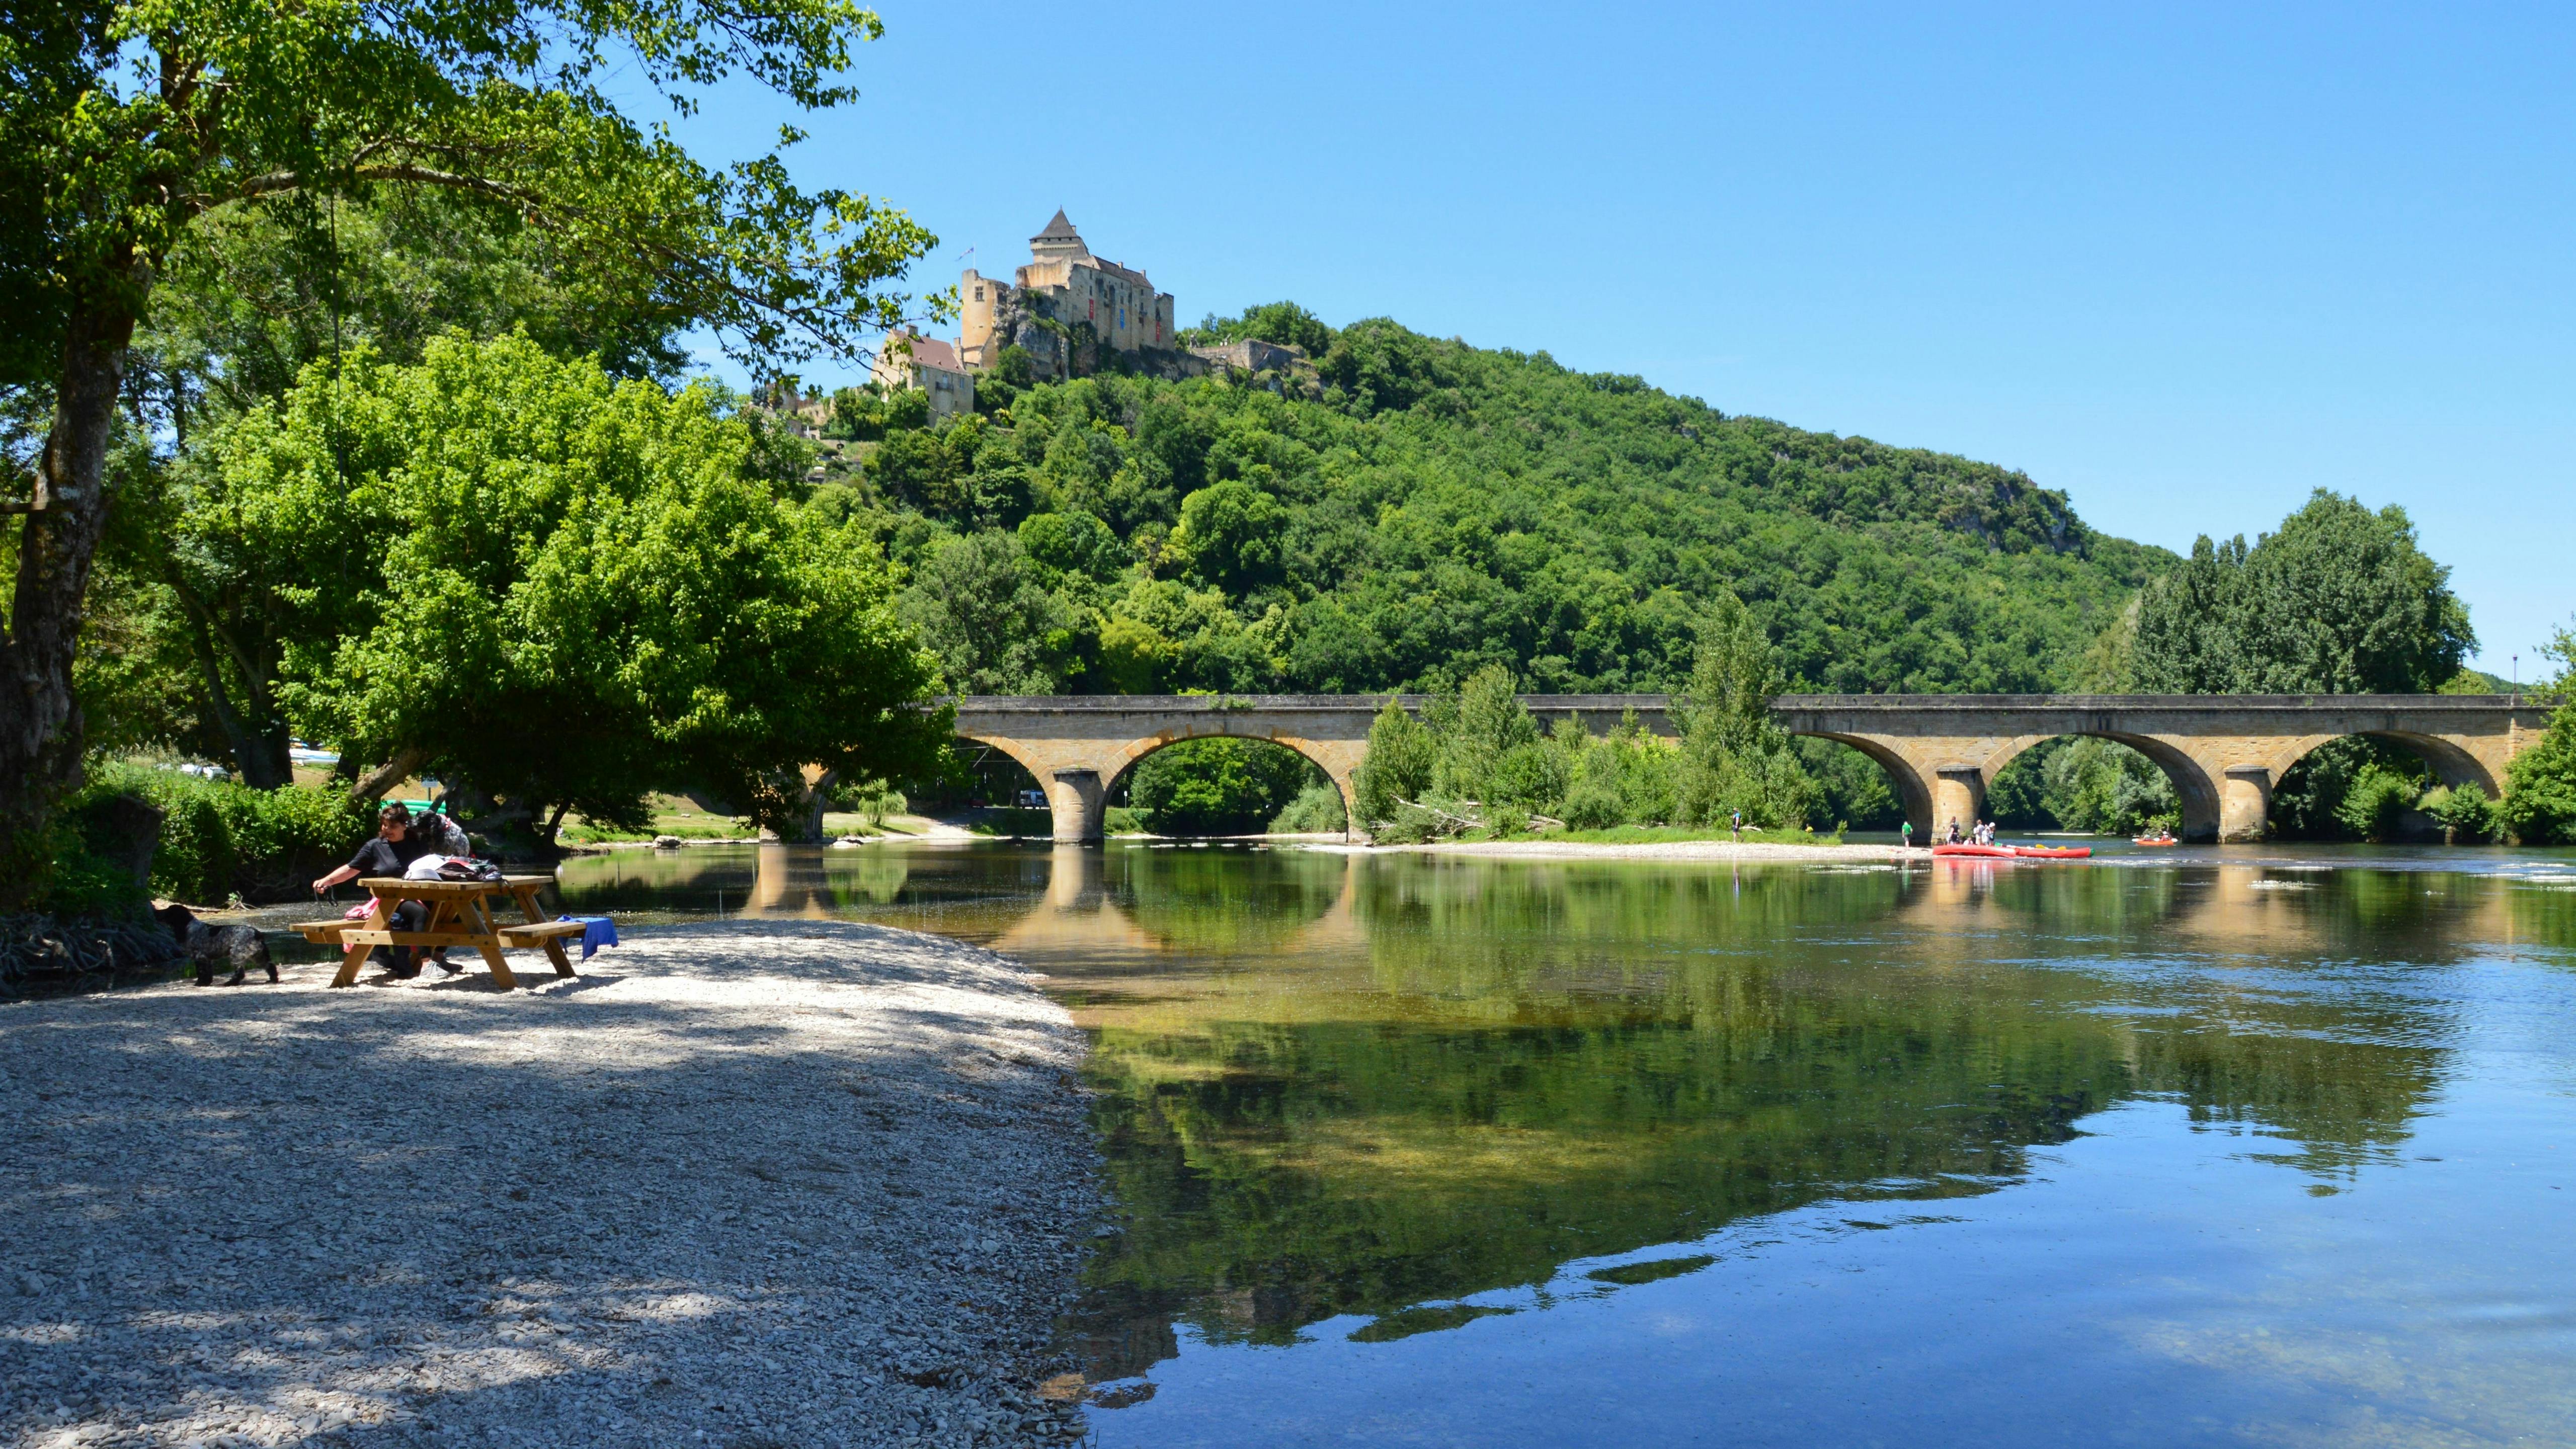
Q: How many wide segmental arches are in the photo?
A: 5